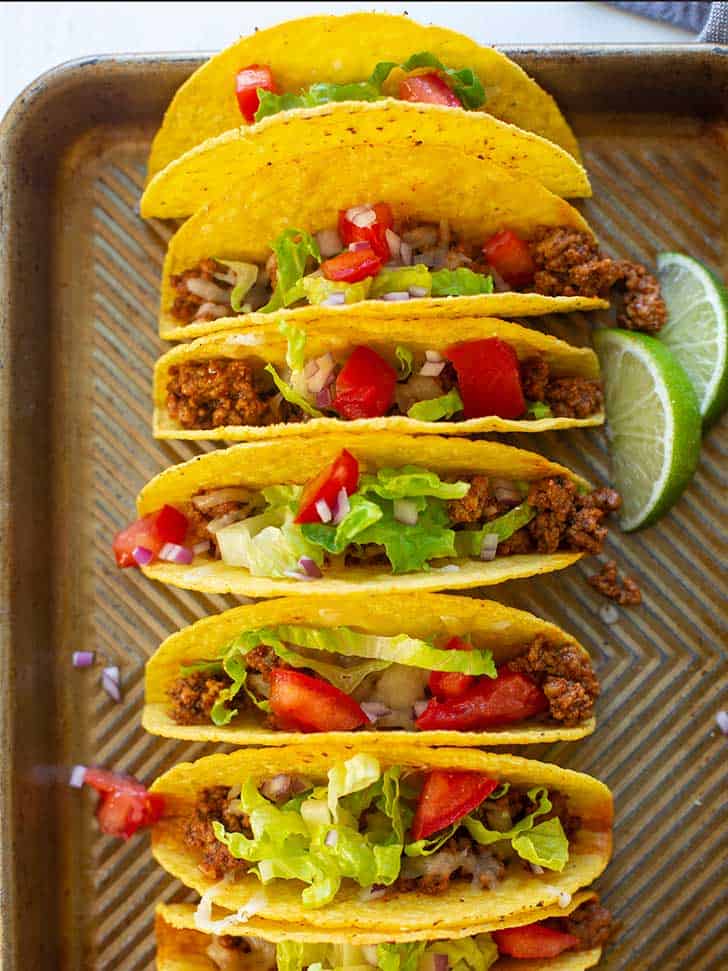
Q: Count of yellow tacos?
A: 7